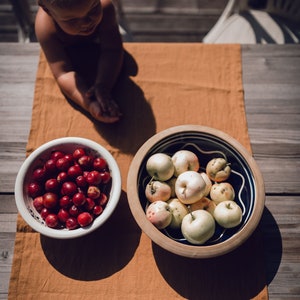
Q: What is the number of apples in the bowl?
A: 13